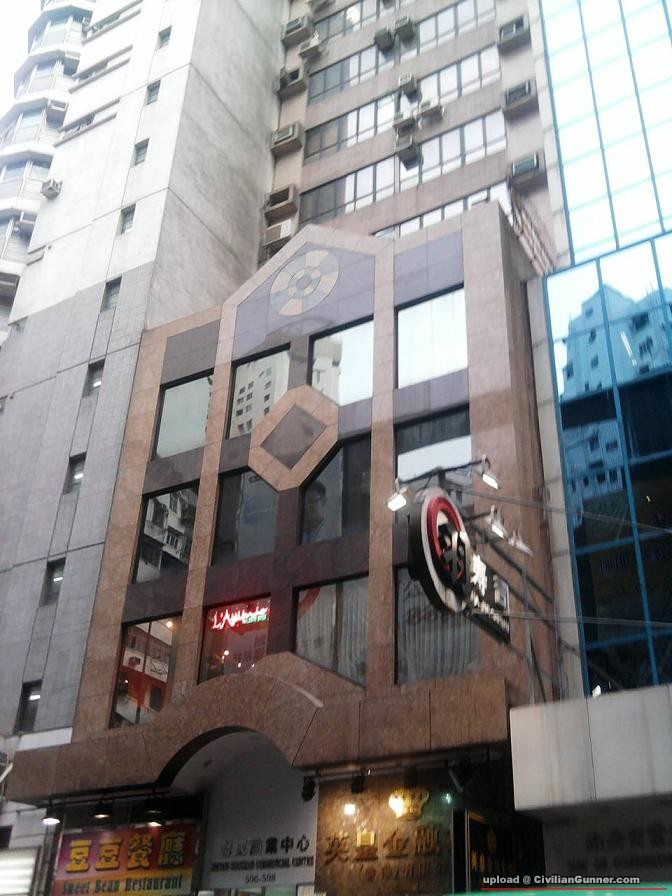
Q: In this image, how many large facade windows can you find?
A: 12